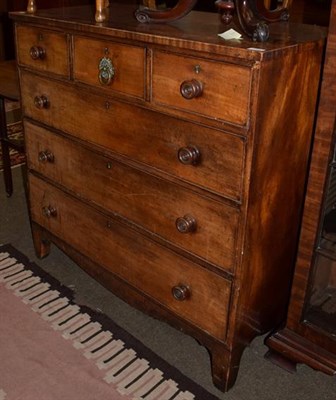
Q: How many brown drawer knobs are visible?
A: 8